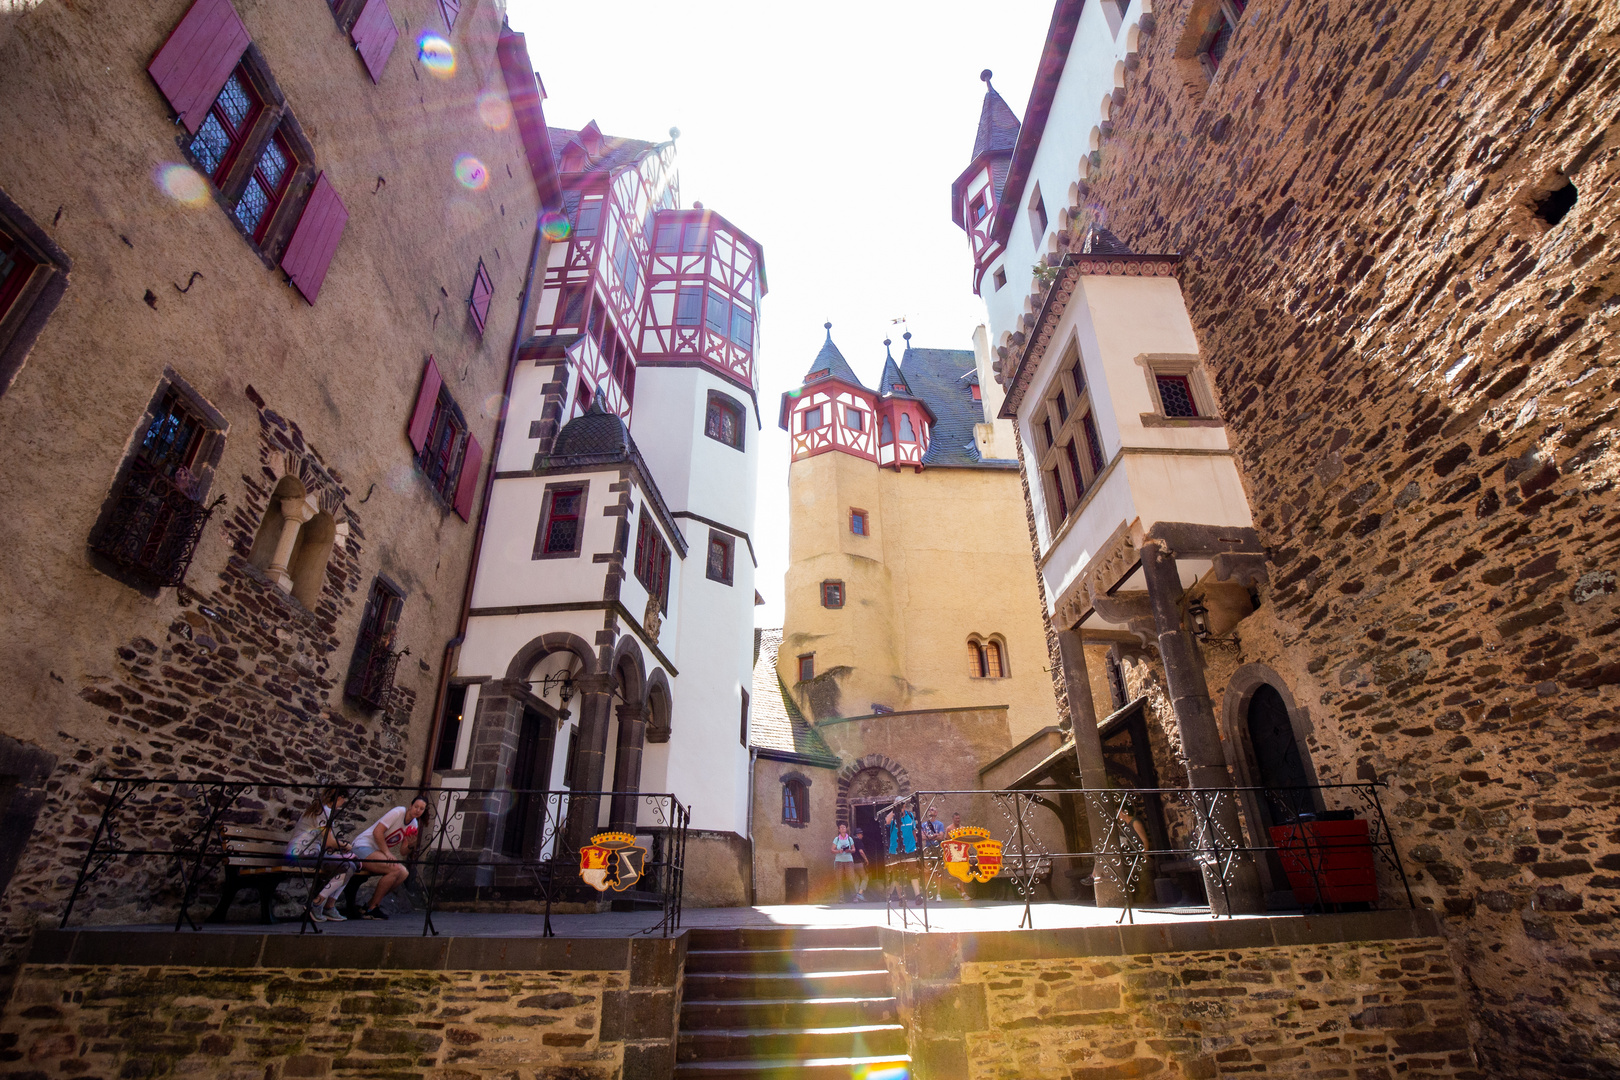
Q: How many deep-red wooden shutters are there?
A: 7